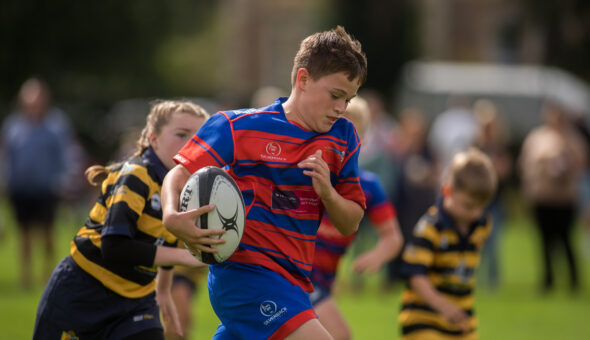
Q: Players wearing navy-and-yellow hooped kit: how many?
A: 2